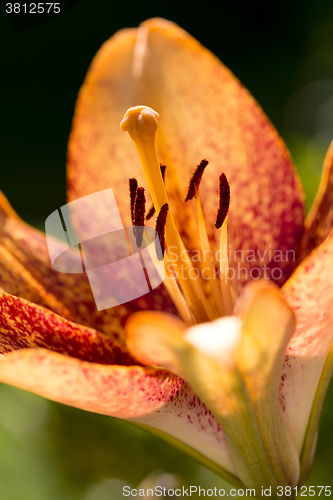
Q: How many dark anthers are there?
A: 6